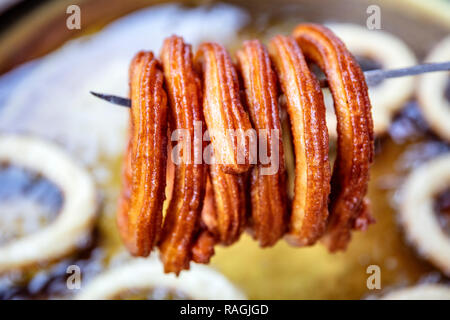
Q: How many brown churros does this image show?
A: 6